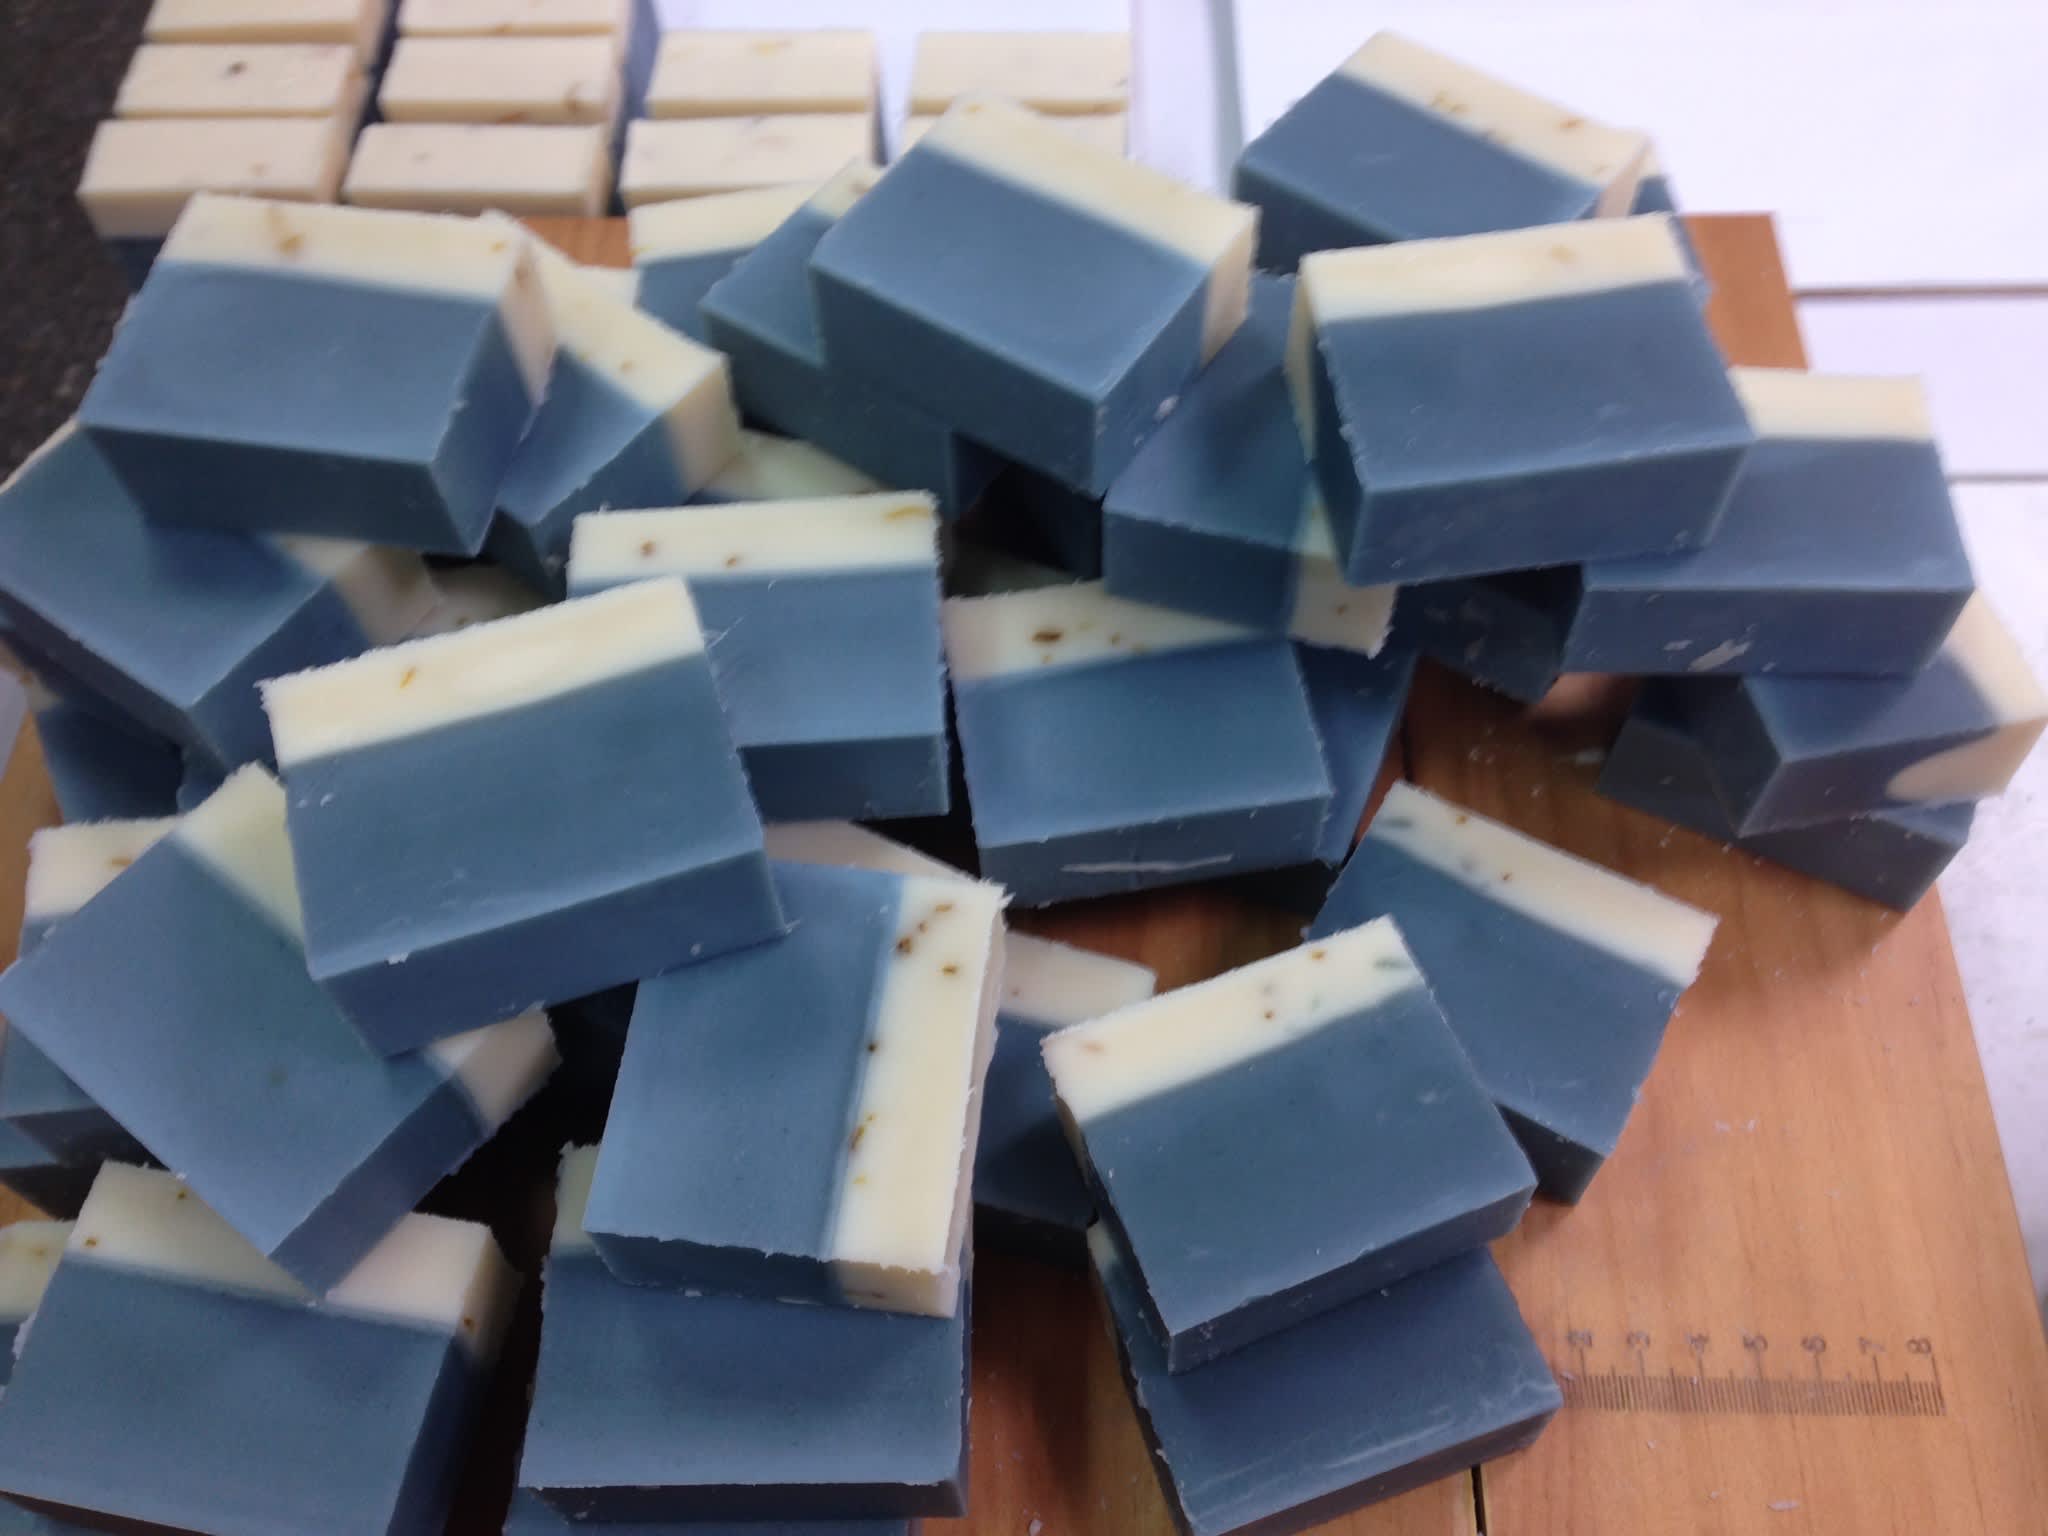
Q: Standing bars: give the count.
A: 10